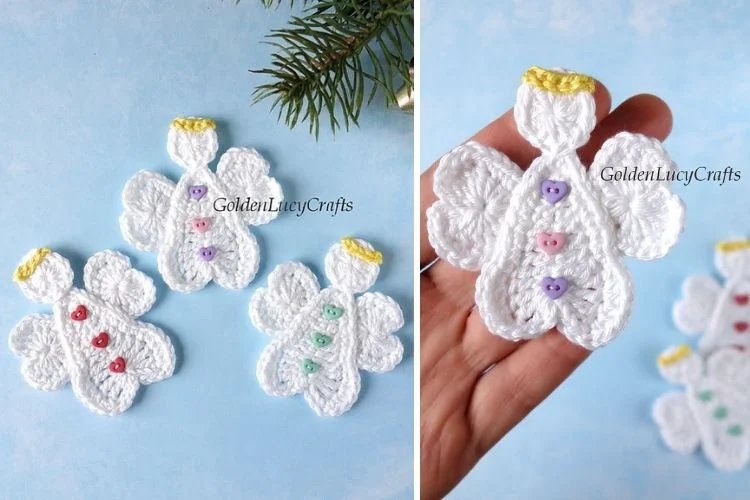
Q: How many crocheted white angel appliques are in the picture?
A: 6